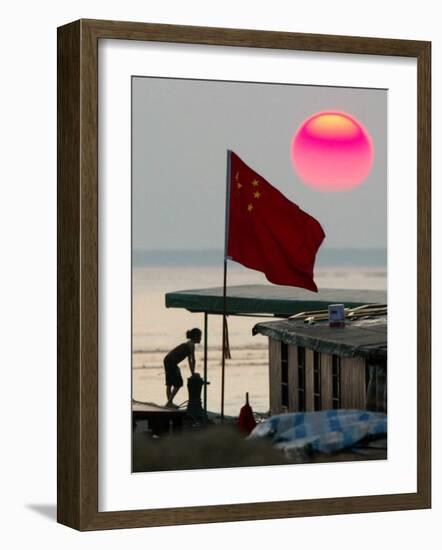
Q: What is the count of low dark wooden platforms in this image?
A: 1